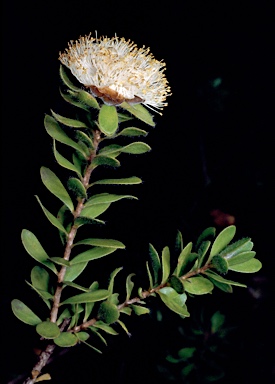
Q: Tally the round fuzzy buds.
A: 1